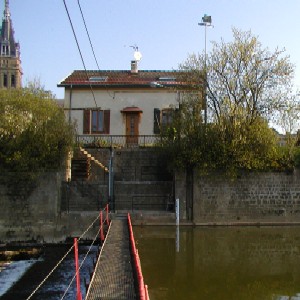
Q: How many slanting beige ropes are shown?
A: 2